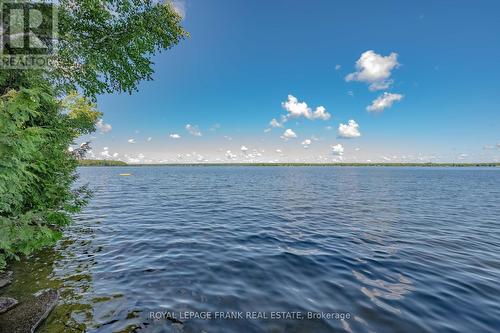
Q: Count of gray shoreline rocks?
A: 3